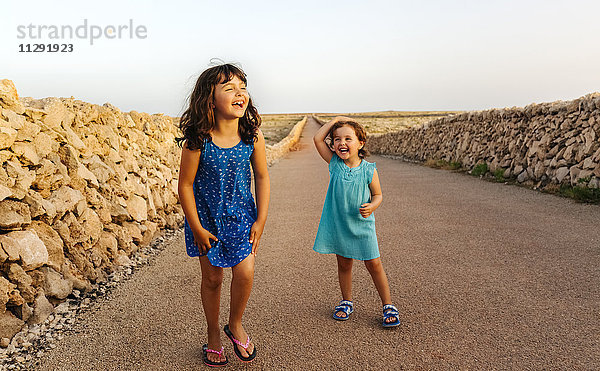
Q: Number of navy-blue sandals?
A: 2